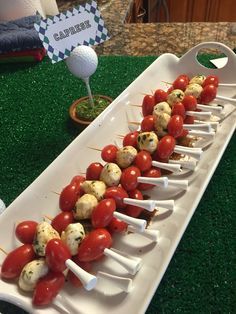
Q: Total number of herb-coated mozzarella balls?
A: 13